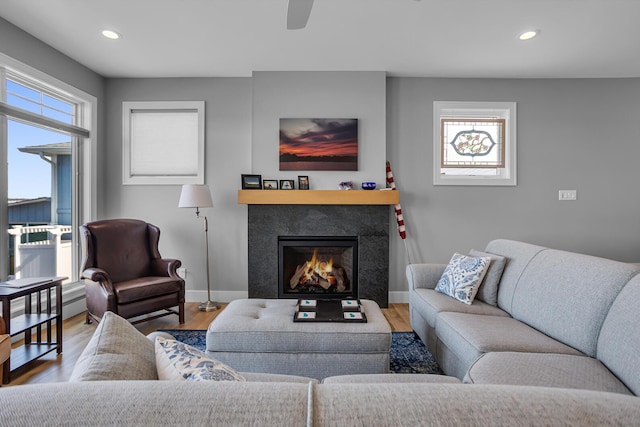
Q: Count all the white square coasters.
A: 4